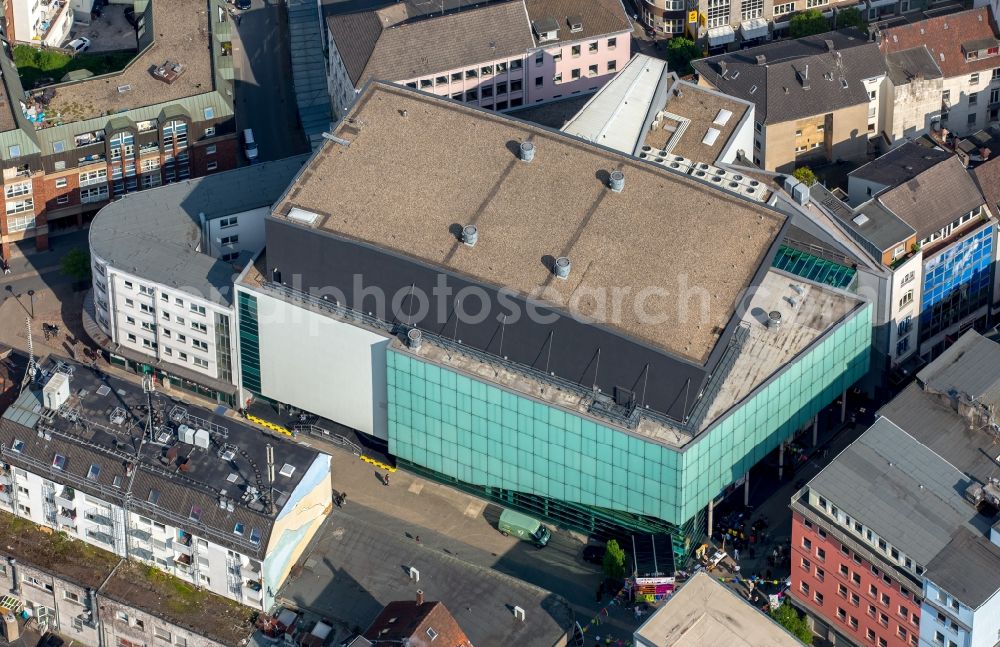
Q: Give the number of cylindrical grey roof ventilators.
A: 6